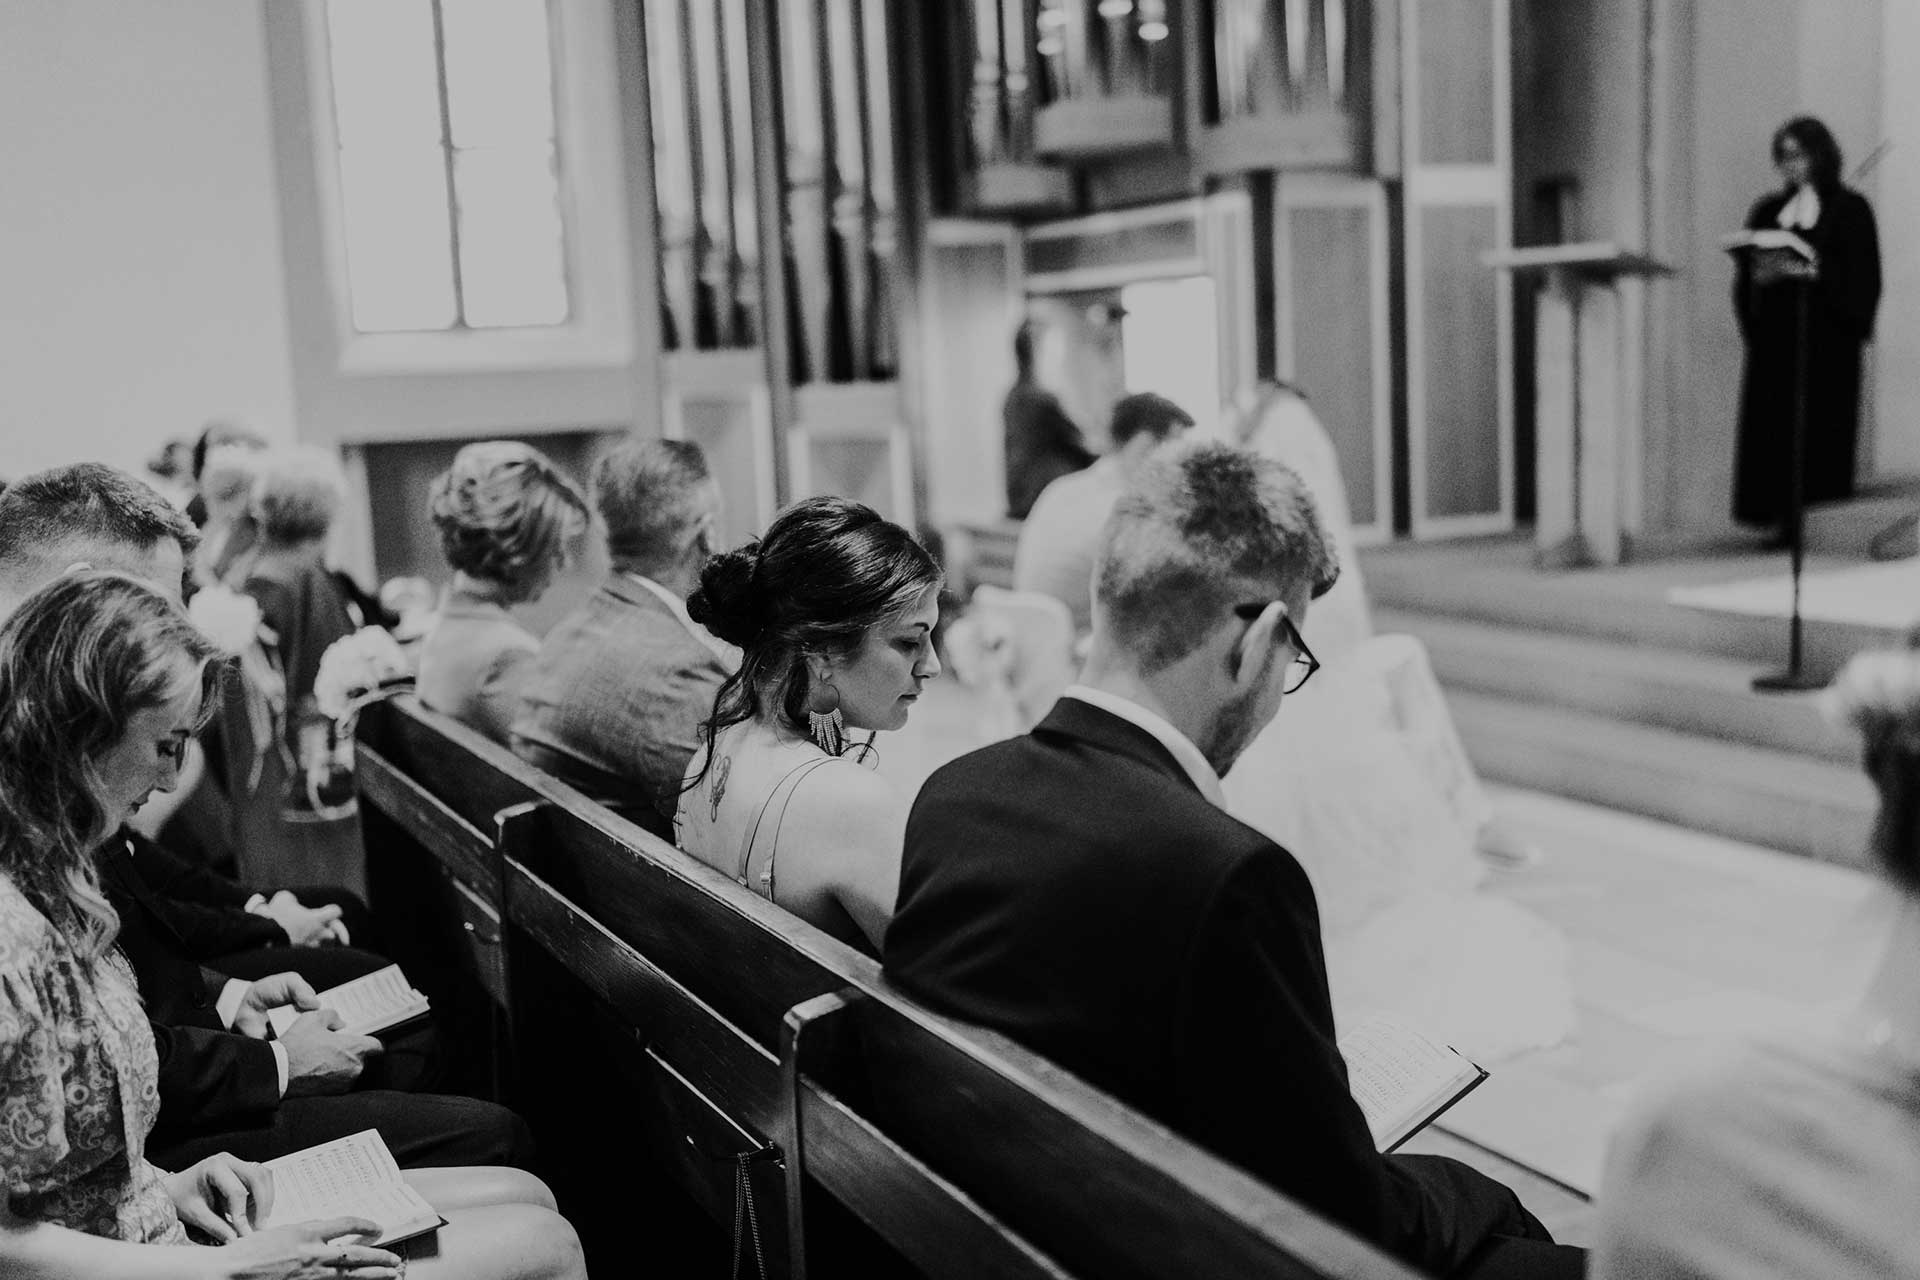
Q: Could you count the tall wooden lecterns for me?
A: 1